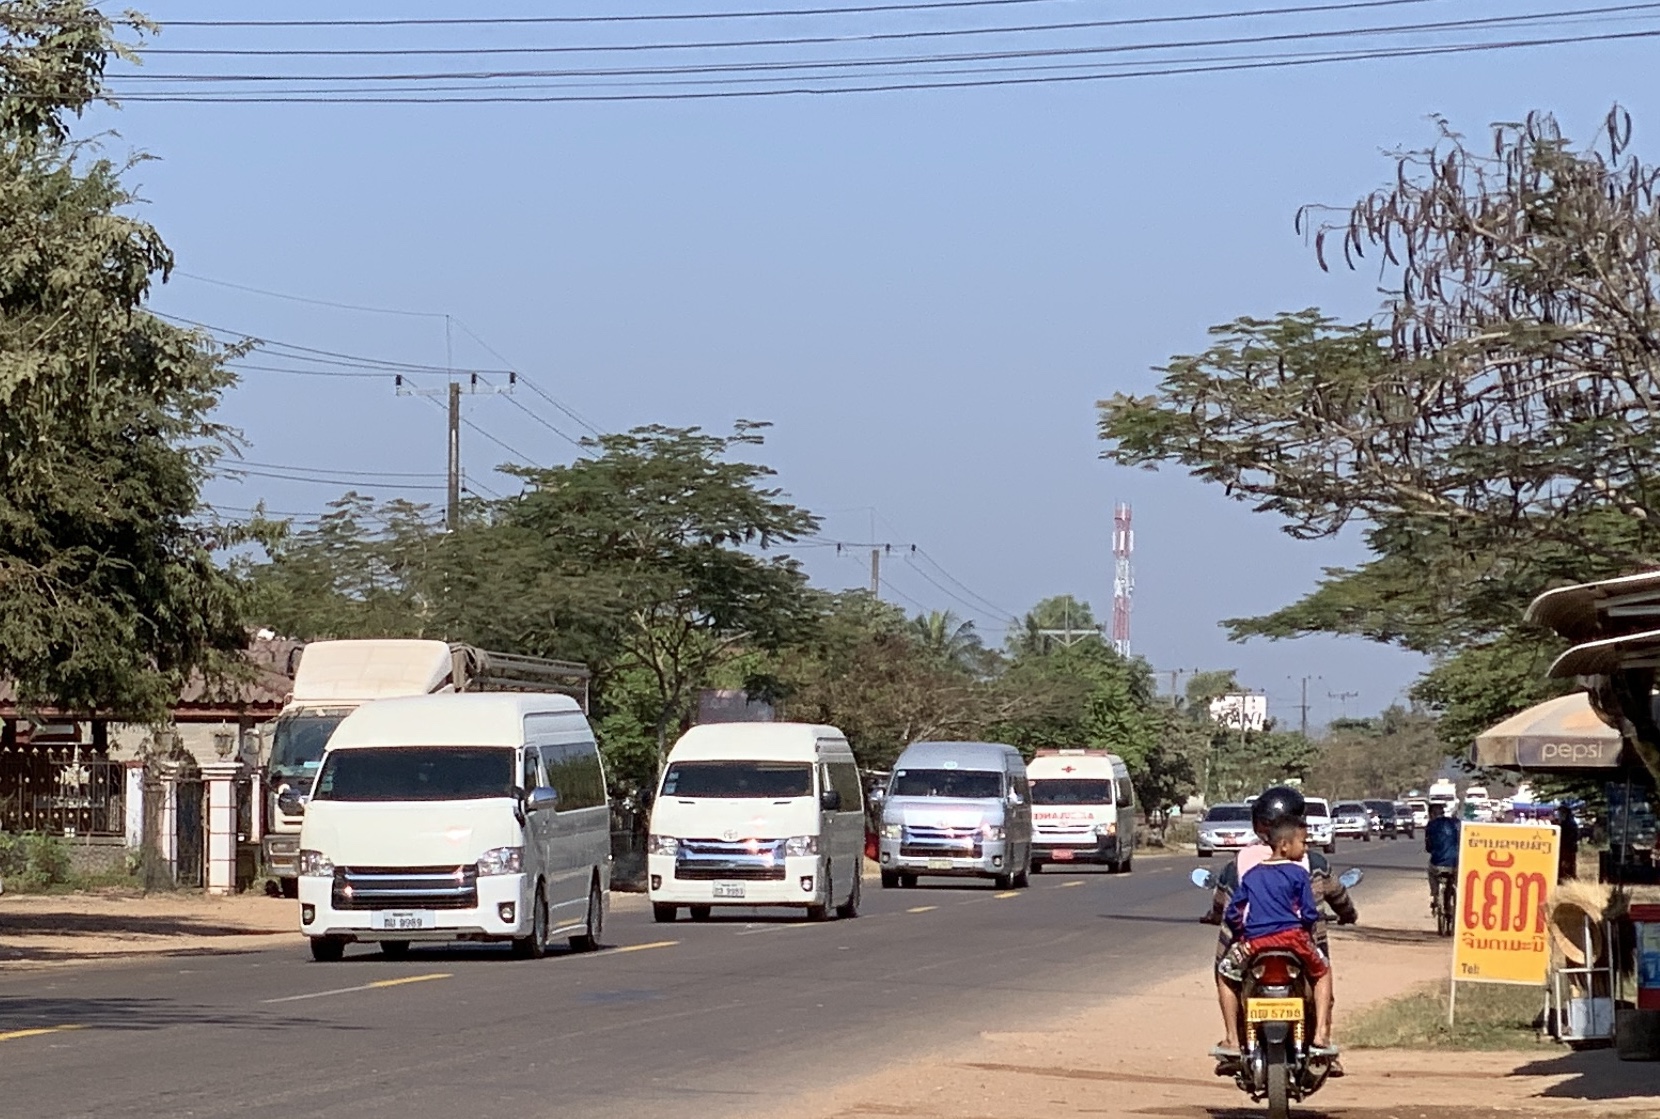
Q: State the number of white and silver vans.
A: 4